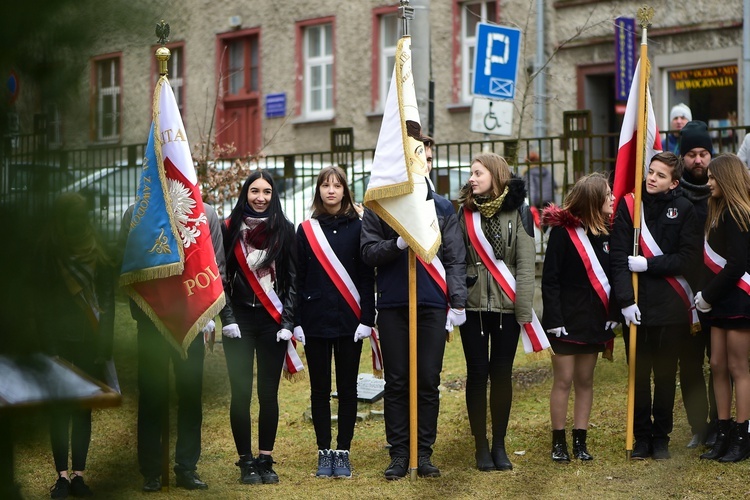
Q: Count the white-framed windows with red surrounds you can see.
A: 5